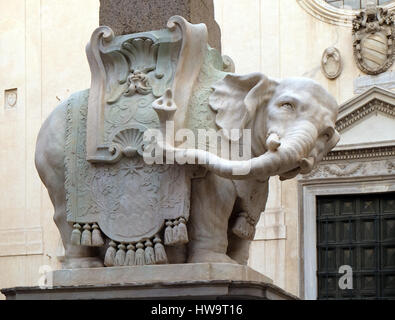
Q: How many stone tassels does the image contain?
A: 12